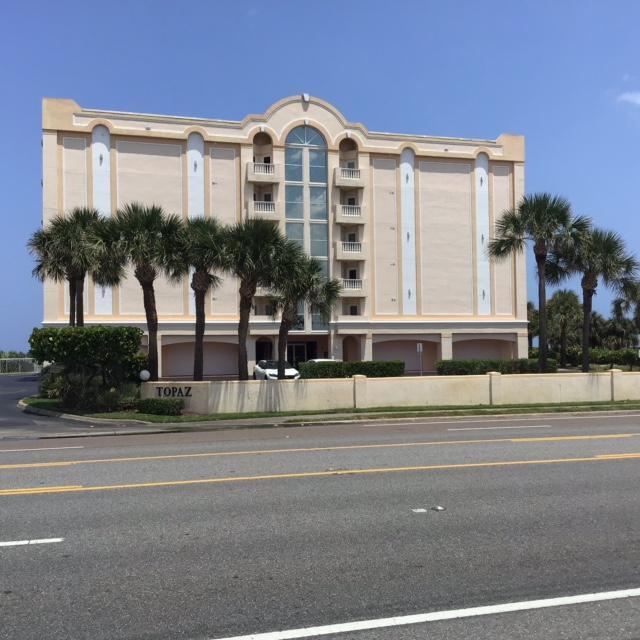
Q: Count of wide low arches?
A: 3